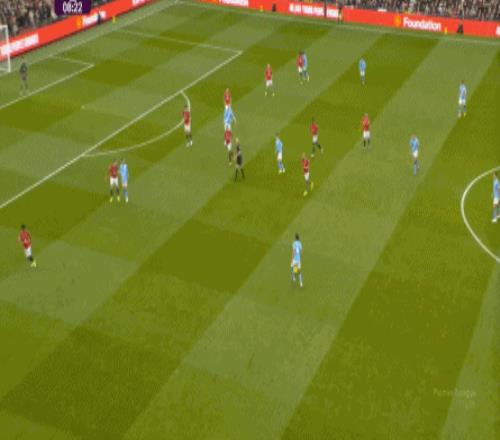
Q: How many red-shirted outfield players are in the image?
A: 10